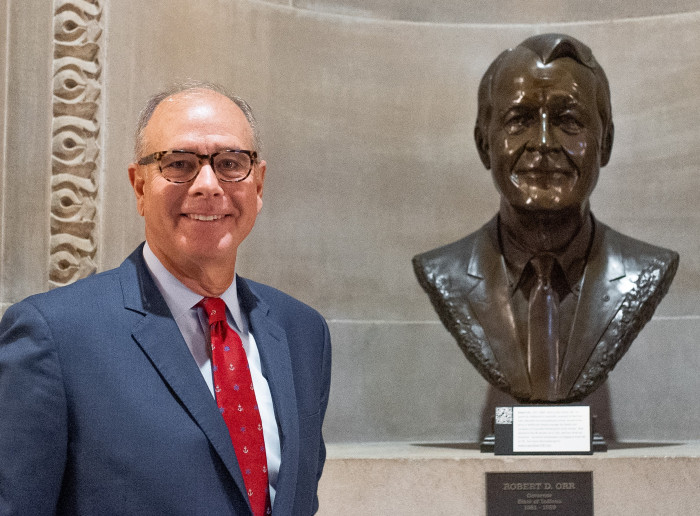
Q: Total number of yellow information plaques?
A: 0